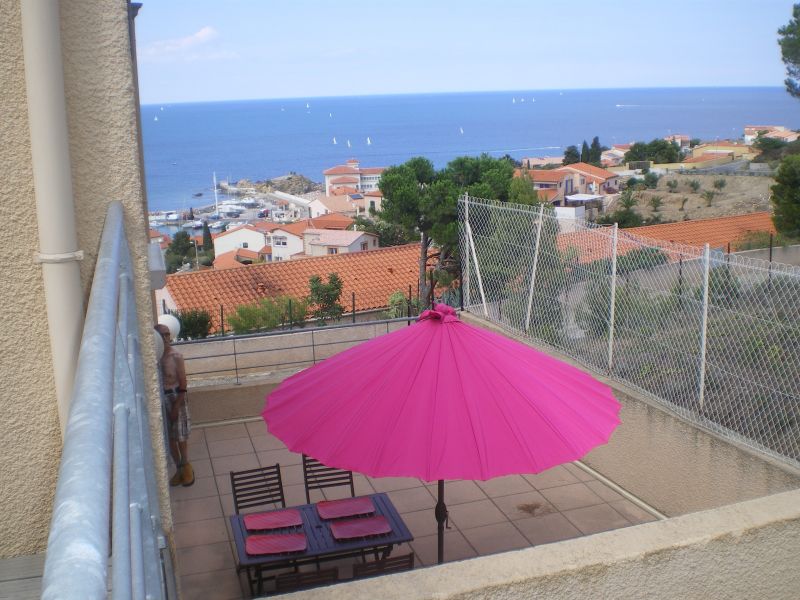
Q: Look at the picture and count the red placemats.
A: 4